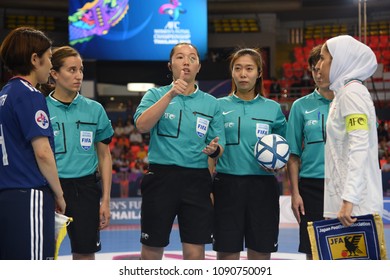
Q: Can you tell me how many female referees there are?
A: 4